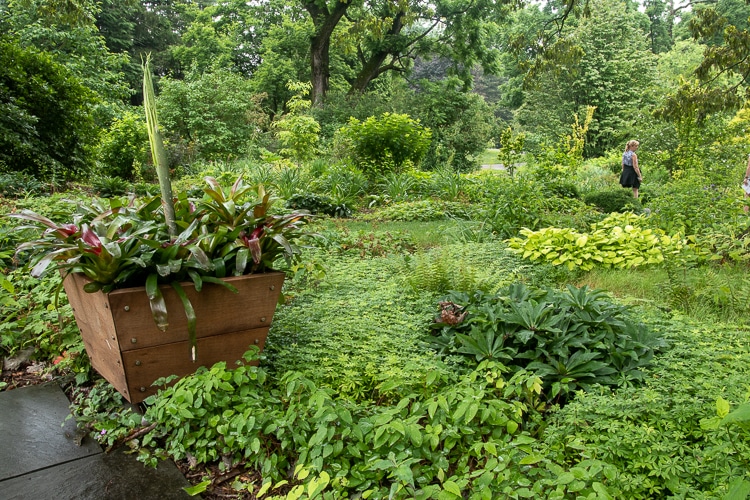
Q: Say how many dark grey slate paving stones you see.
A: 2